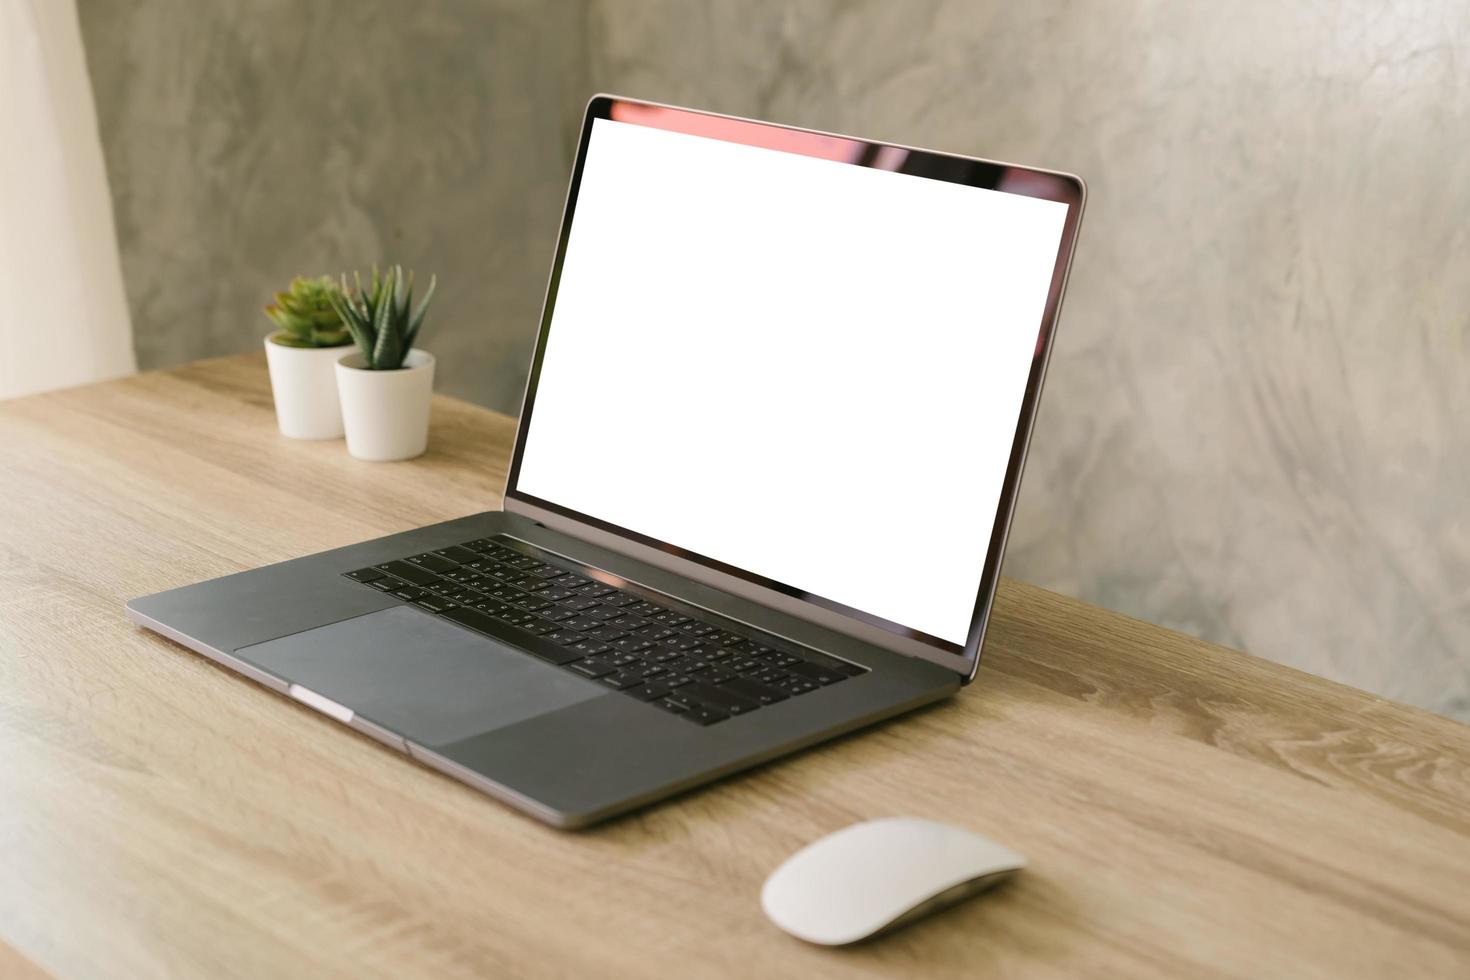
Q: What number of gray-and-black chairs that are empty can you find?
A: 0